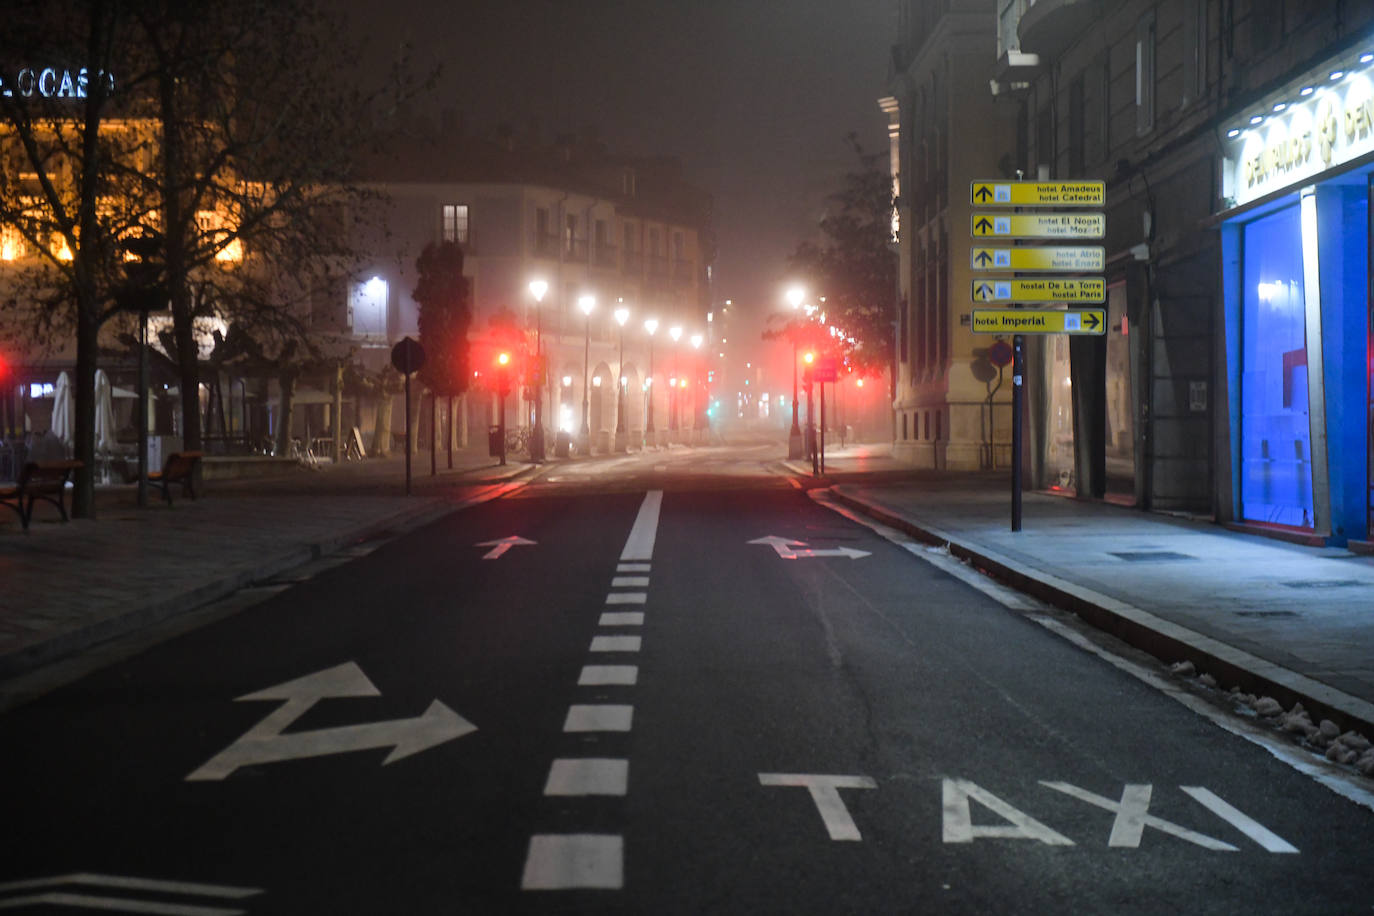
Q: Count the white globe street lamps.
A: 7